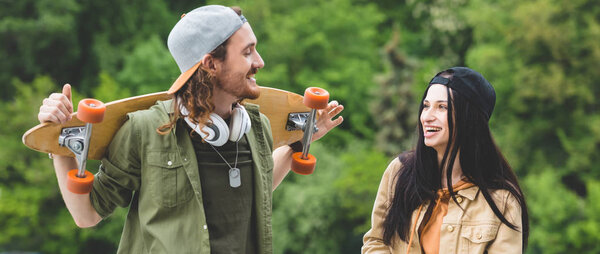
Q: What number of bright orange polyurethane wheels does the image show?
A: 4